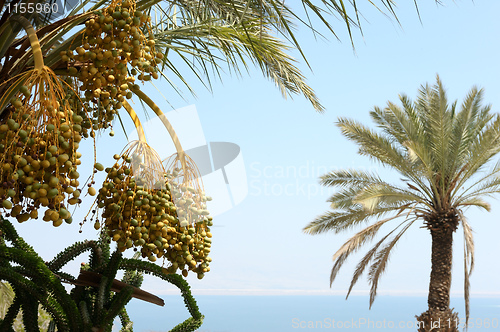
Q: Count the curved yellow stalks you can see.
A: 3